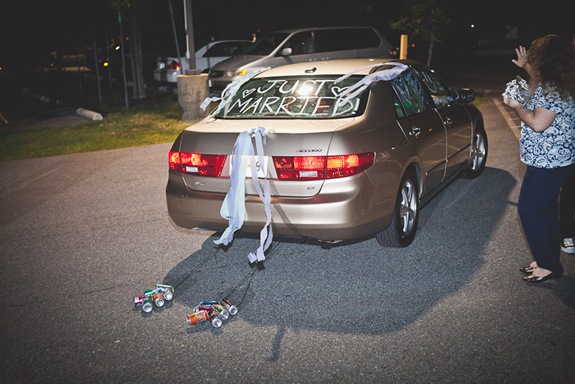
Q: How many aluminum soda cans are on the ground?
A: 12